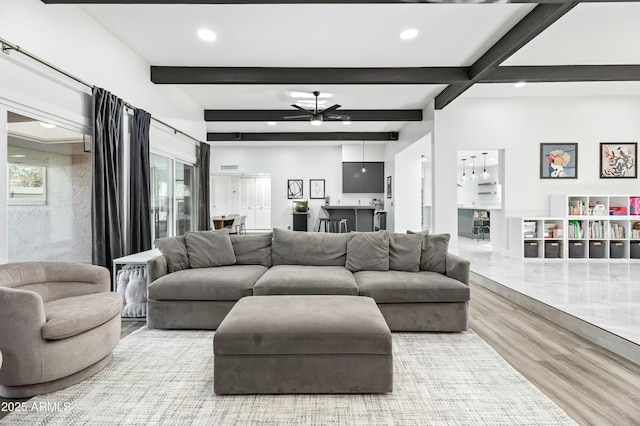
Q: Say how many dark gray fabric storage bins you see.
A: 6